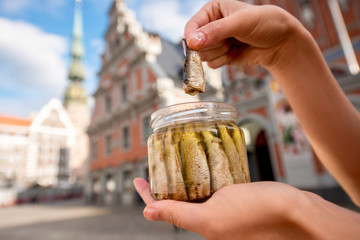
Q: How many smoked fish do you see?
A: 7